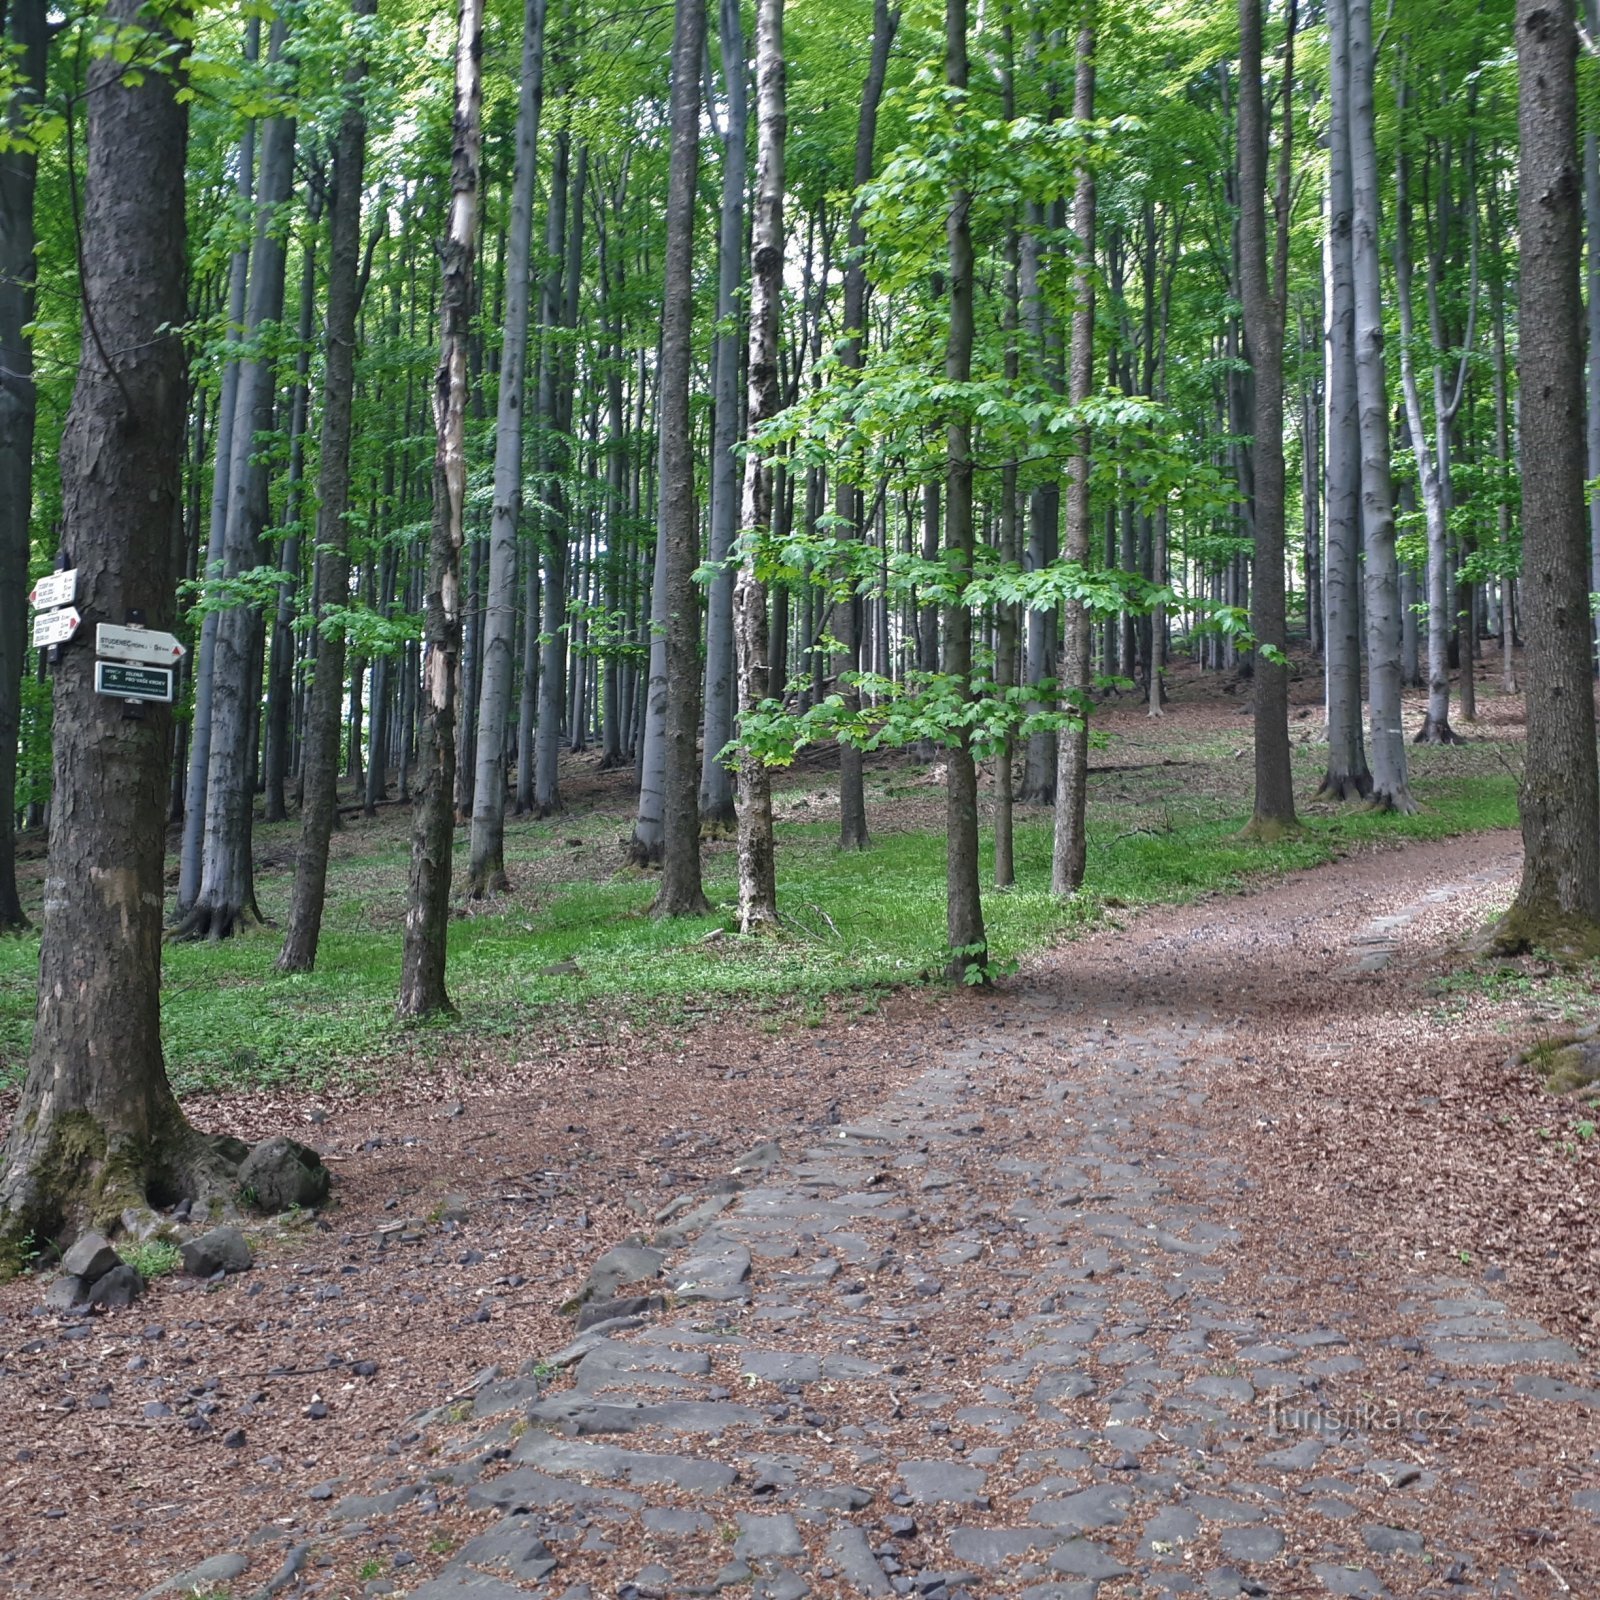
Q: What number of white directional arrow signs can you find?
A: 3